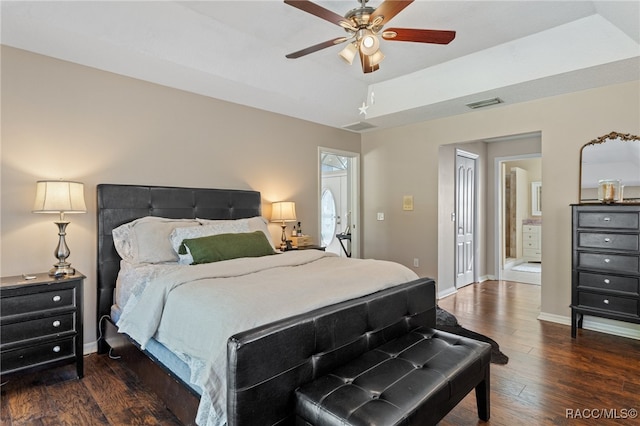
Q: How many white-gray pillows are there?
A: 3